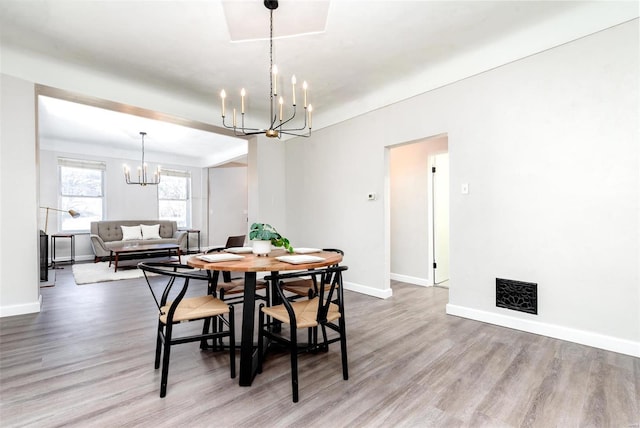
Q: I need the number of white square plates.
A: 4